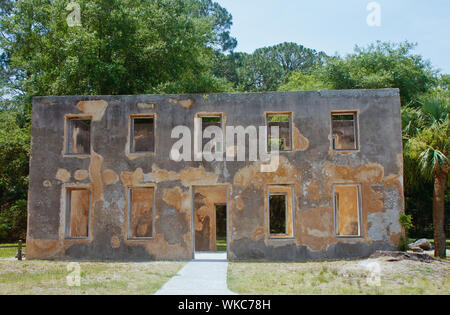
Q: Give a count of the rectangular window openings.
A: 9